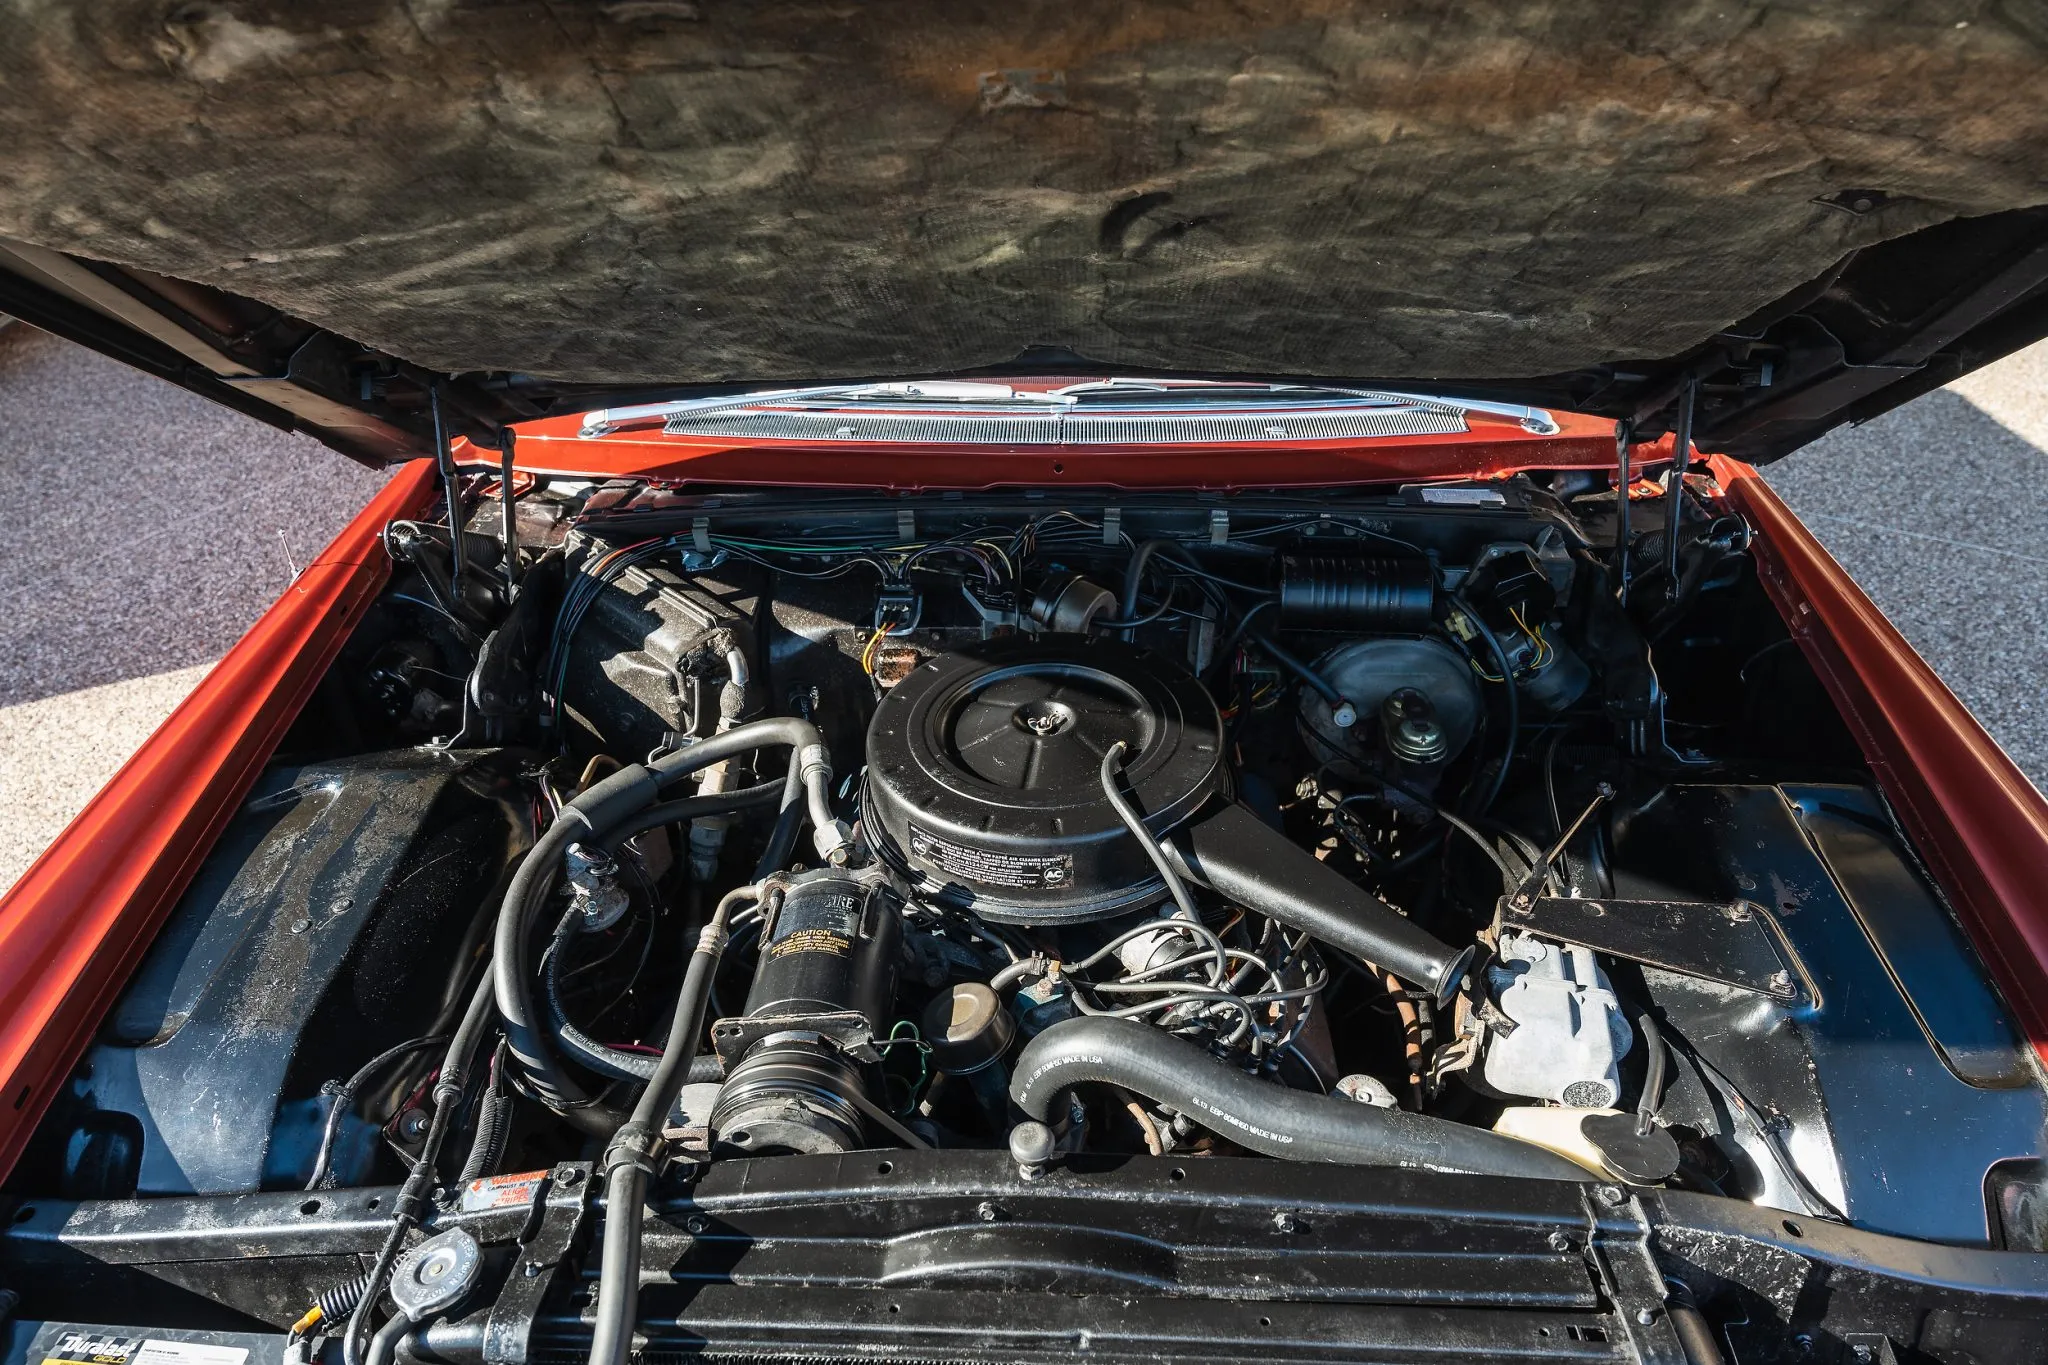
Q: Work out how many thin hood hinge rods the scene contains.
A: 4